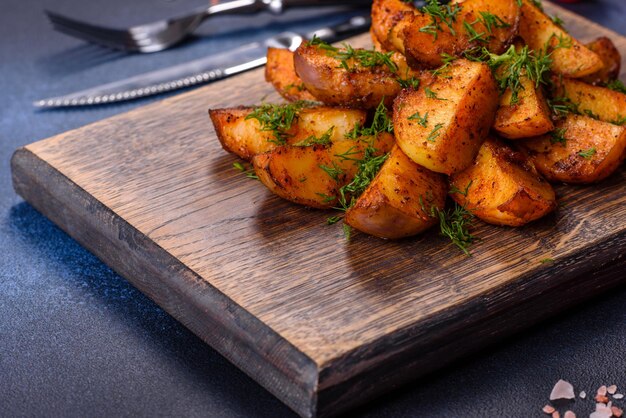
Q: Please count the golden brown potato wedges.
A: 14